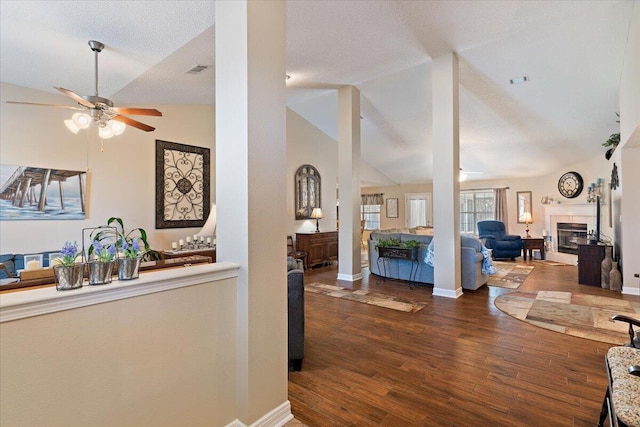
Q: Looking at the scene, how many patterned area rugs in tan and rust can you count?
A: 3